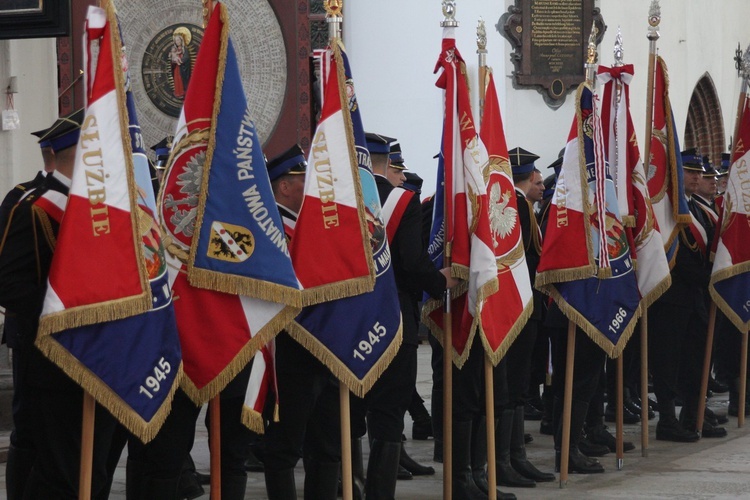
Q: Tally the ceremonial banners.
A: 9